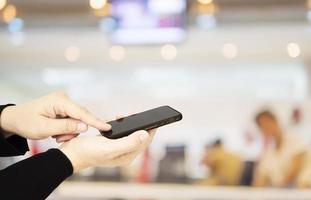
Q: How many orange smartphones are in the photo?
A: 0